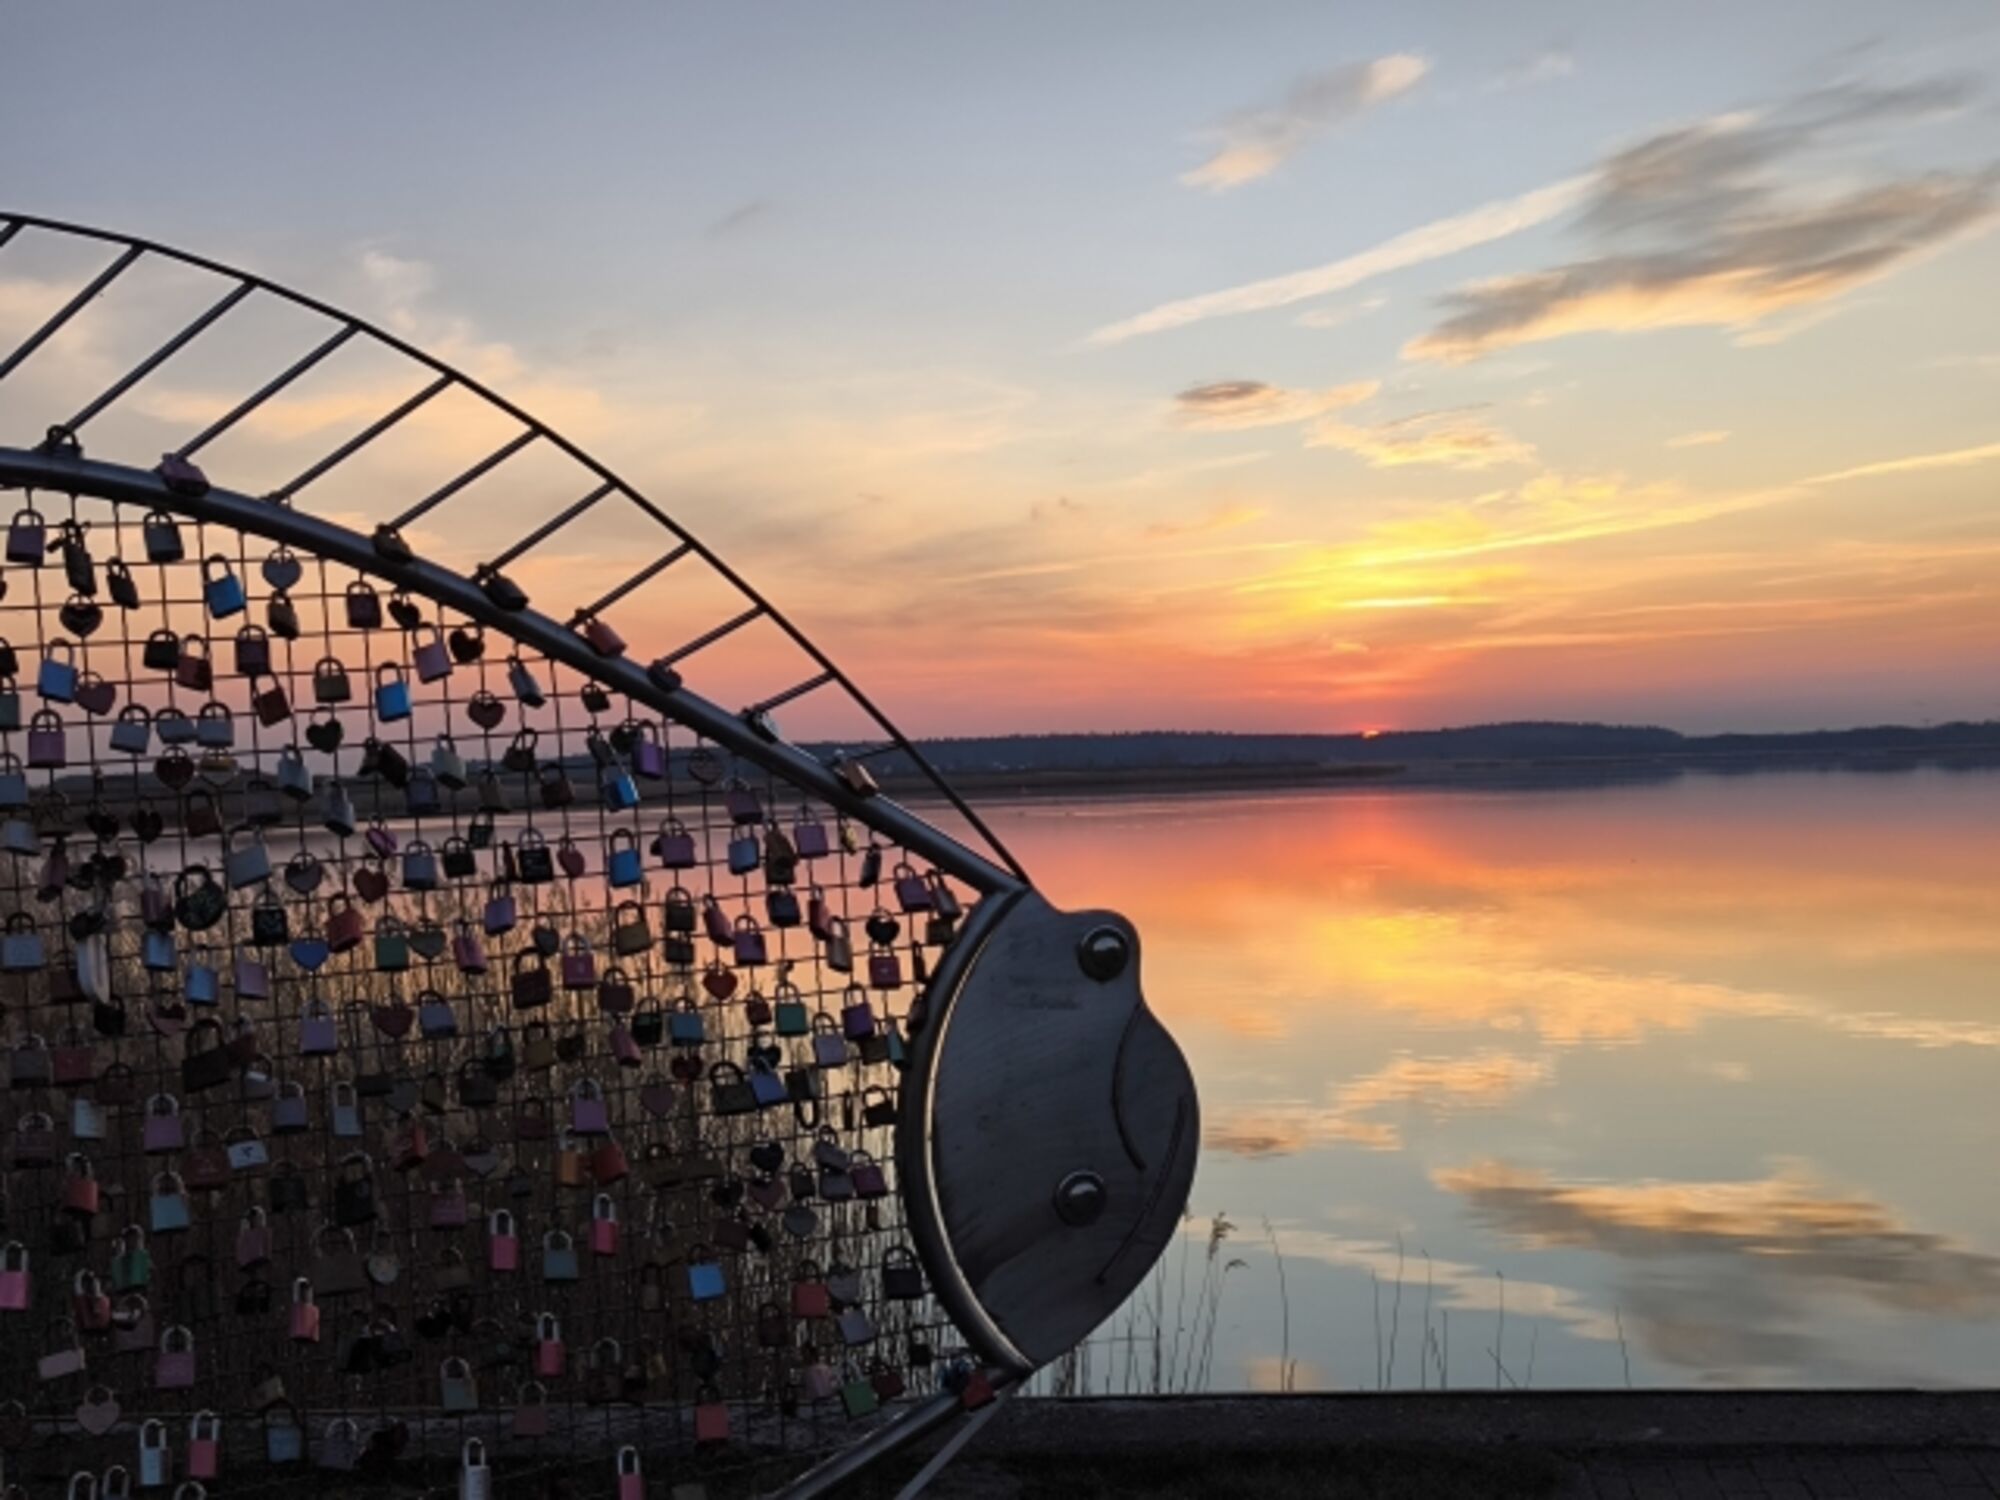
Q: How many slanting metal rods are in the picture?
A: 11